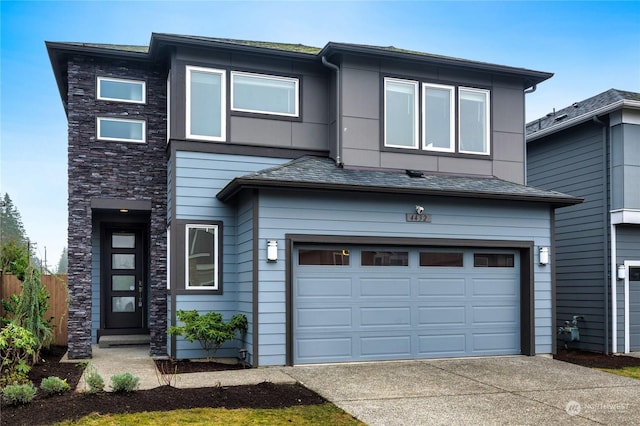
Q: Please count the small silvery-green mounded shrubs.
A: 4